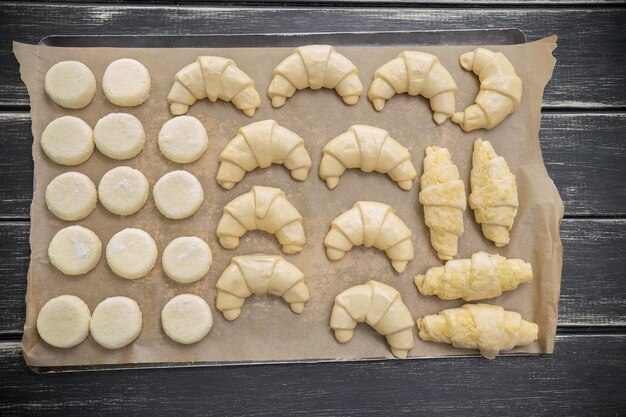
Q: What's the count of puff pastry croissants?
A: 14